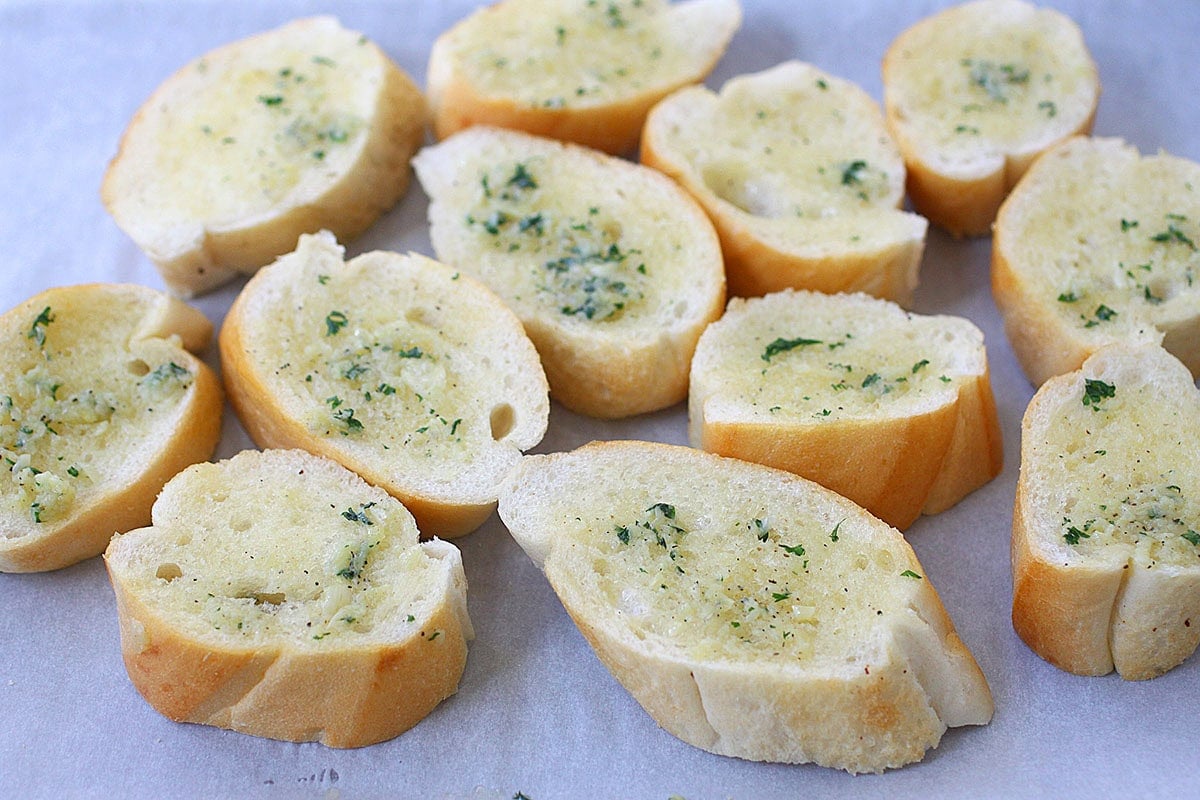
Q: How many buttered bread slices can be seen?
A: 12